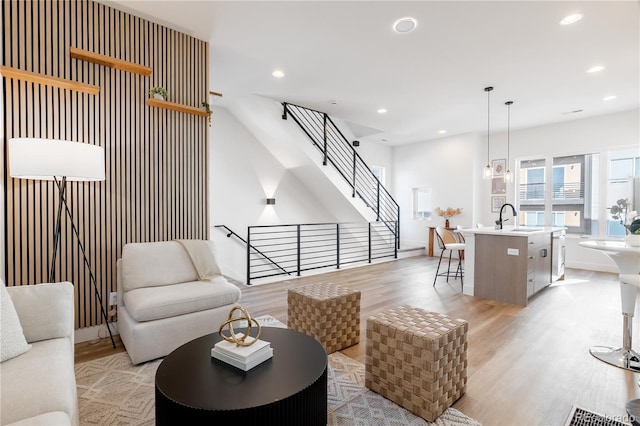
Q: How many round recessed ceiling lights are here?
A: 7